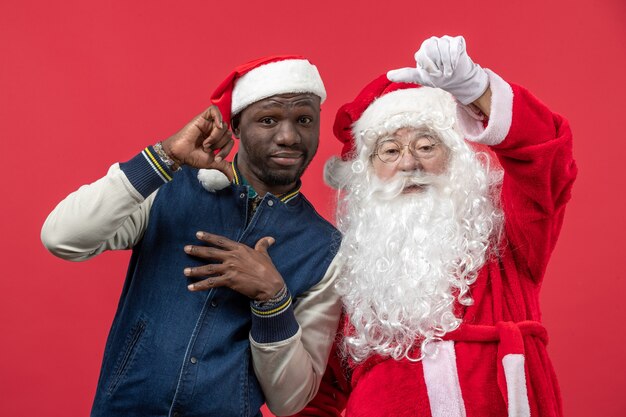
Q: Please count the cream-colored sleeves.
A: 2